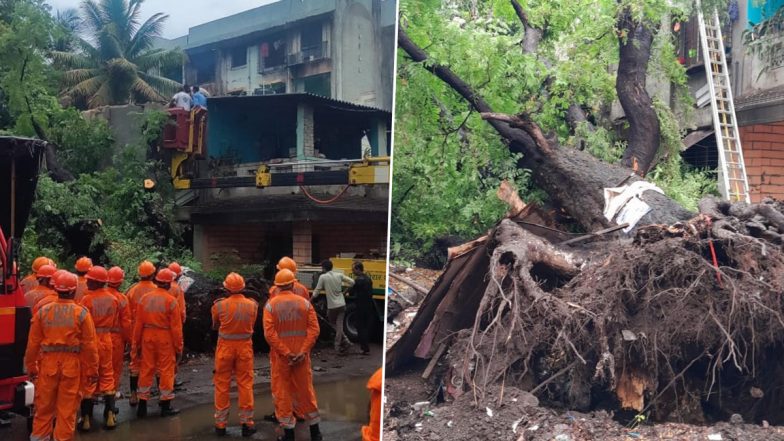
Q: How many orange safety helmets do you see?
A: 13